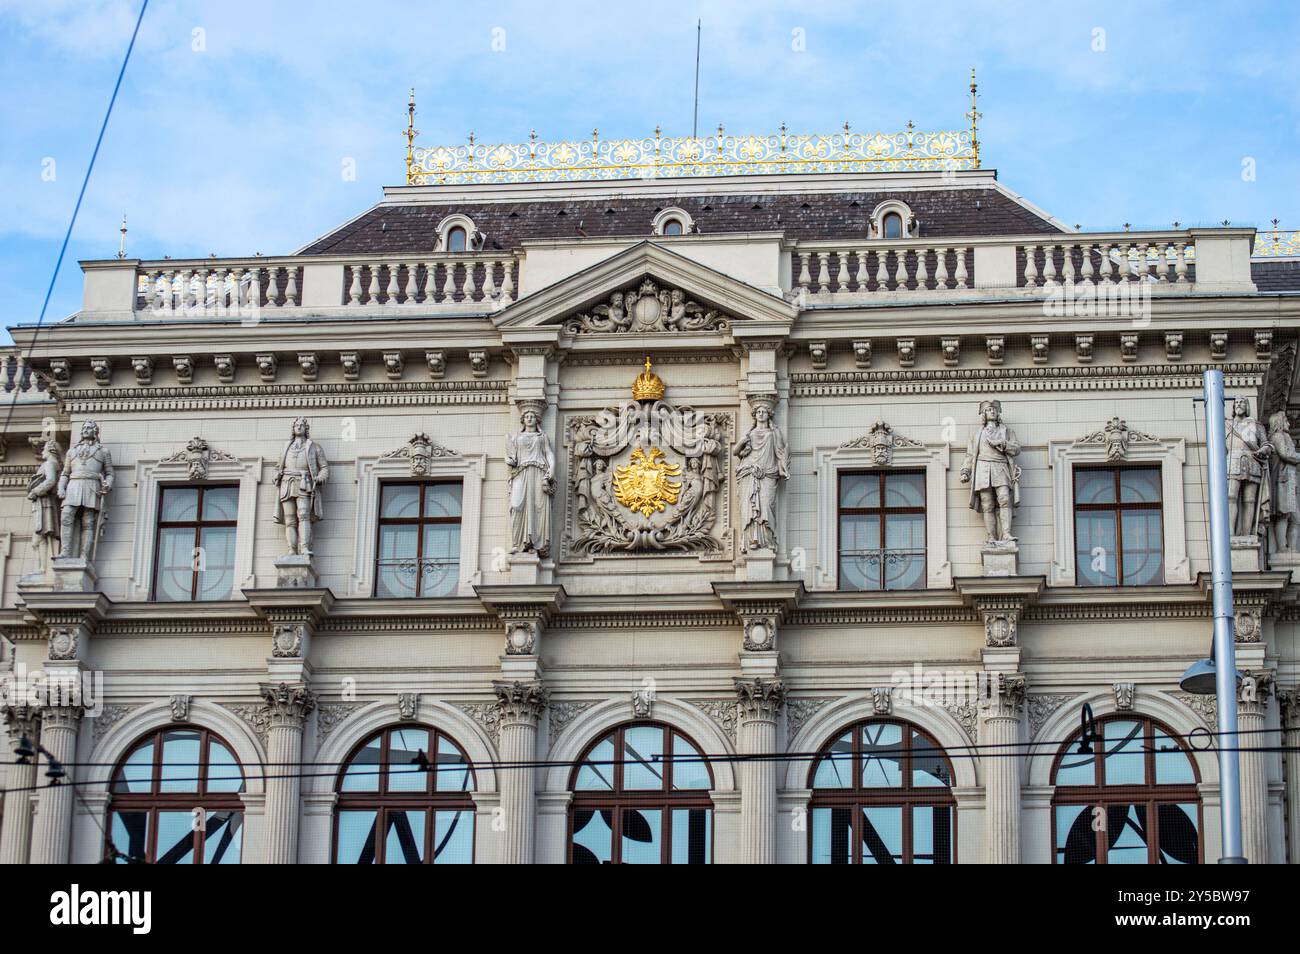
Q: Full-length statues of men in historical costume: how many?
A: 6